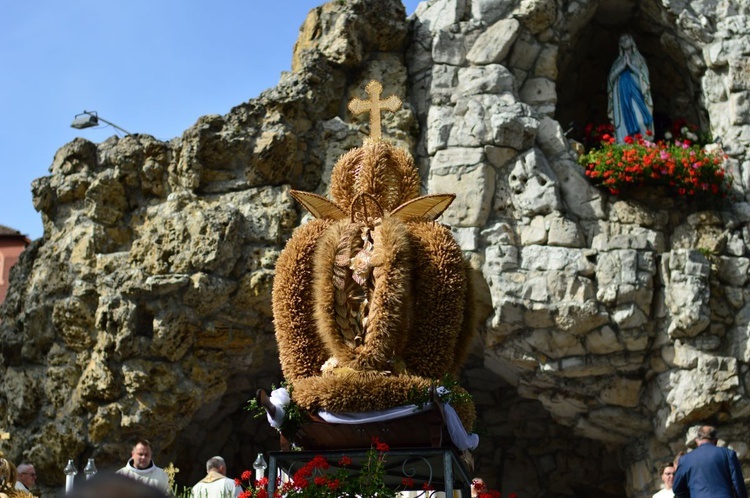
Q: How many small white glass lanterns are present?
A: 3